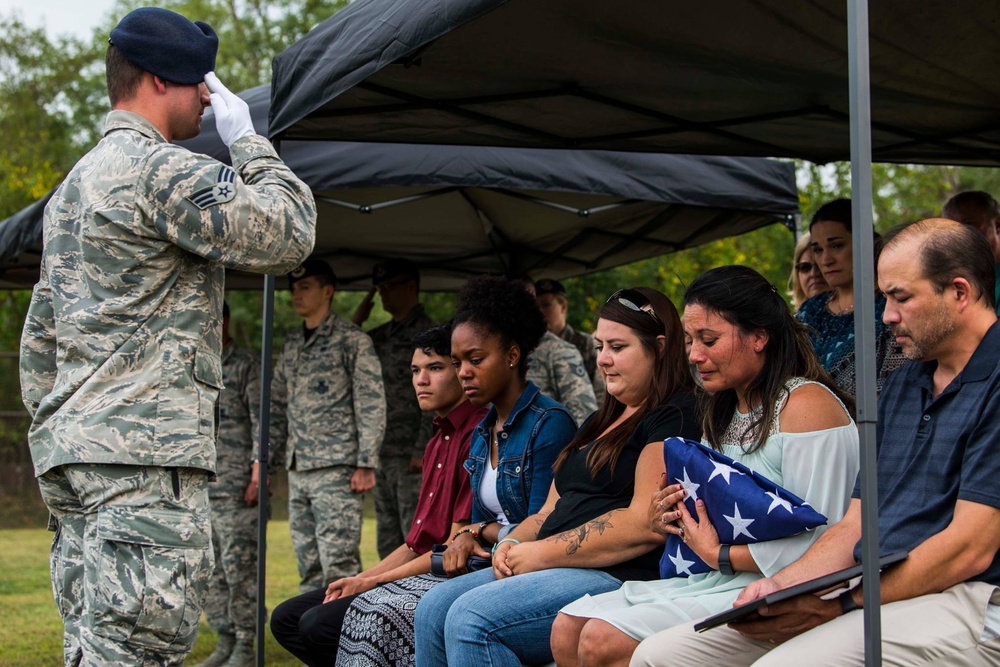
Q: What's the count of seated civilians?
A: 5